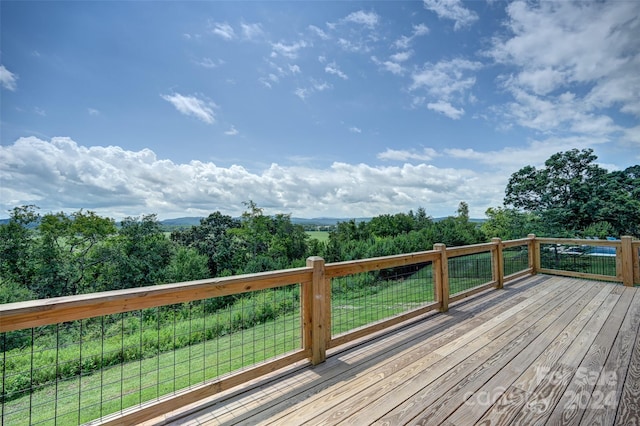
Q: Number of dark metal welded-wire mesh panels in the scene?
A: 5